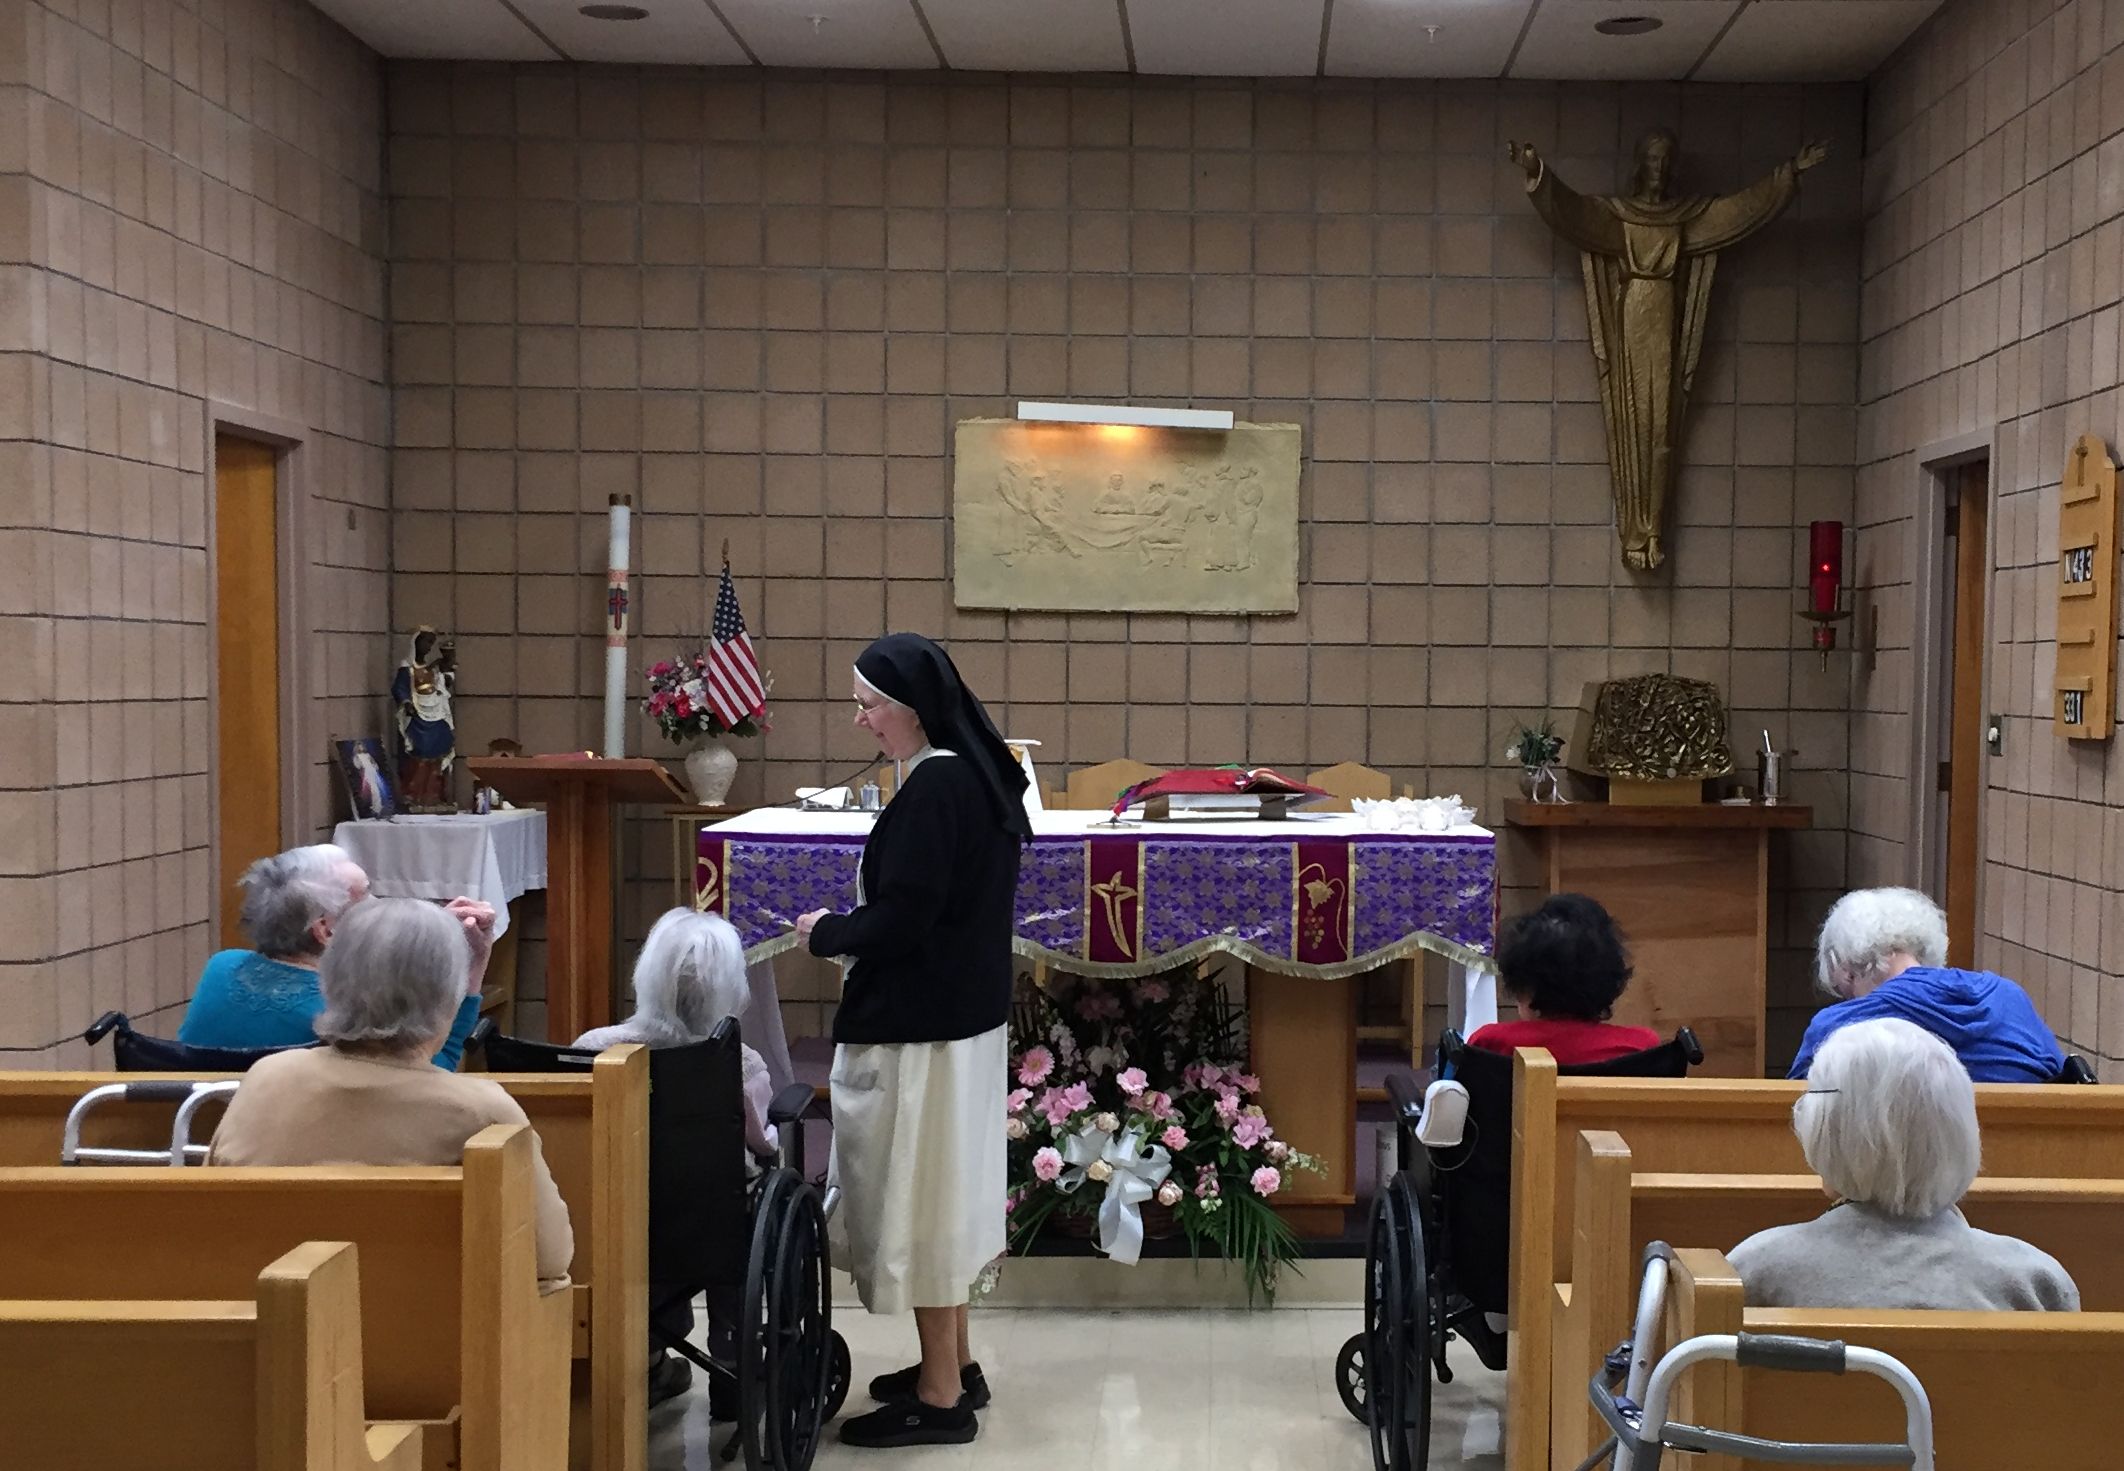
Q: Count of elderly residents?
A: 6